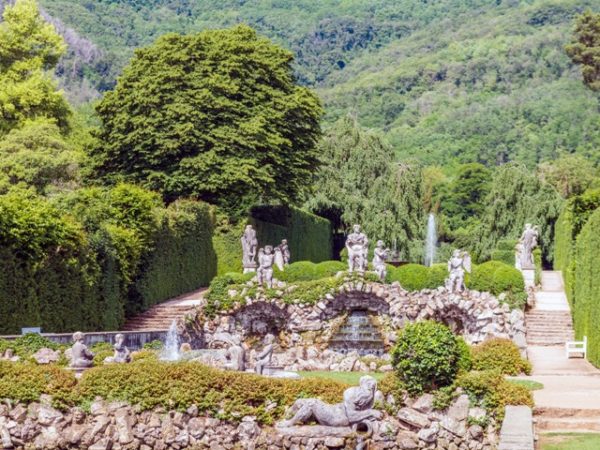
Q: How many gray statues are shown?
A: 12